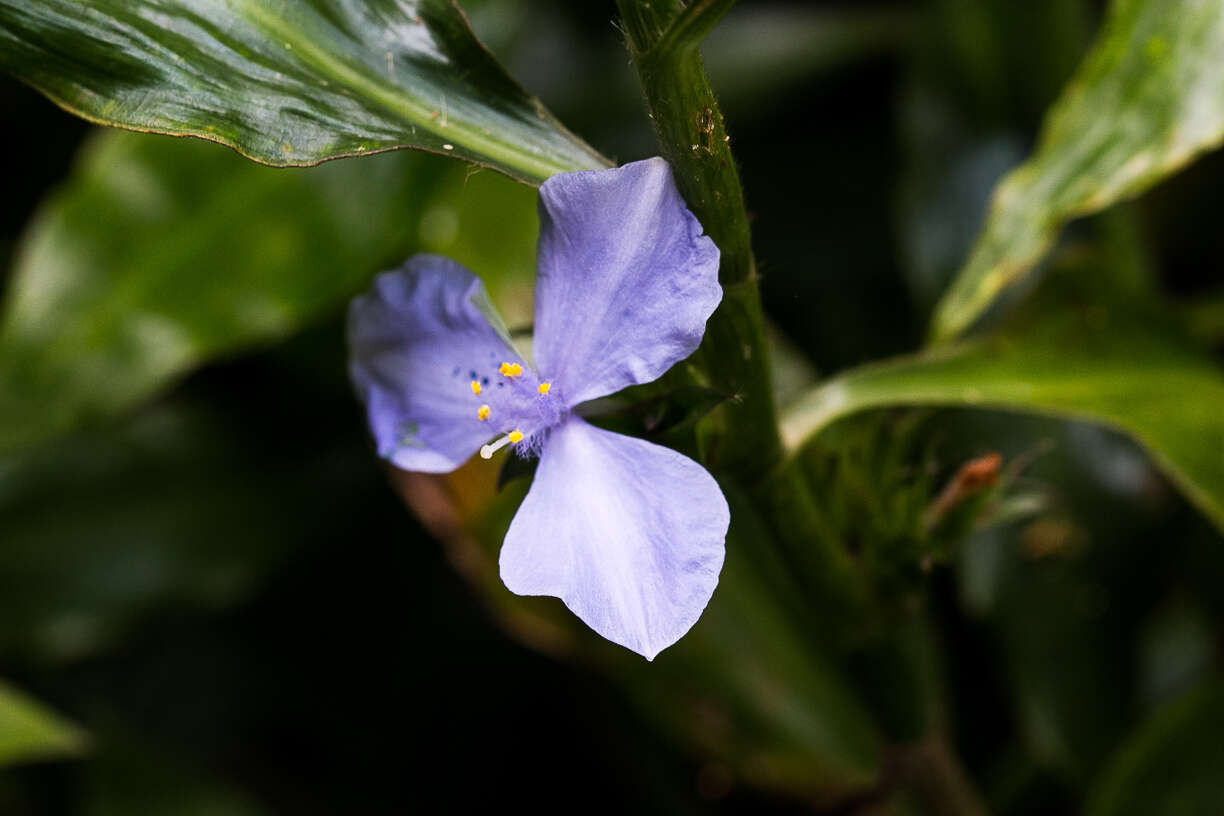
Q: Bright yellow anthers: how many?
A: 5